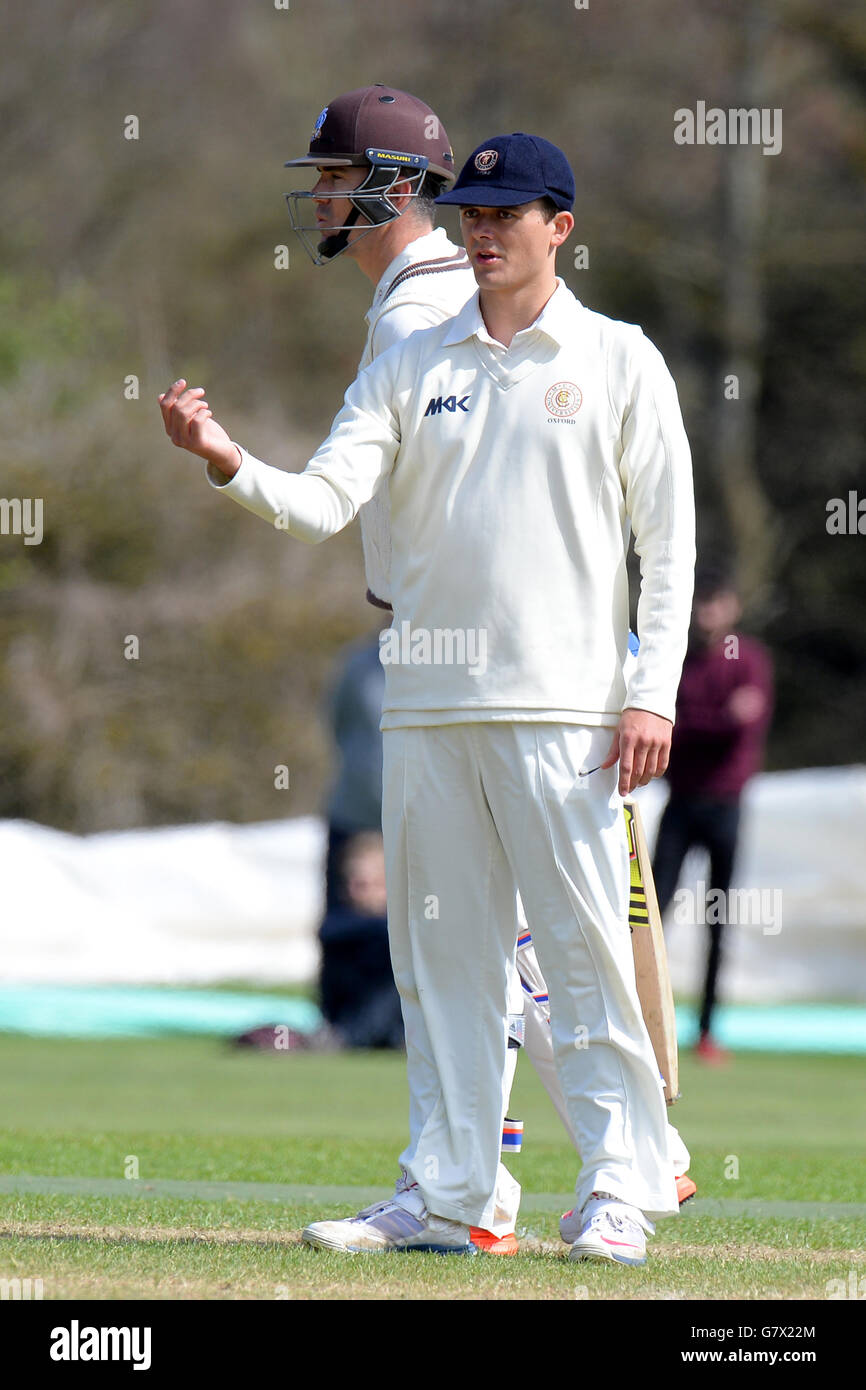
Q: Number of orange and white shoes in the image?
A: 2